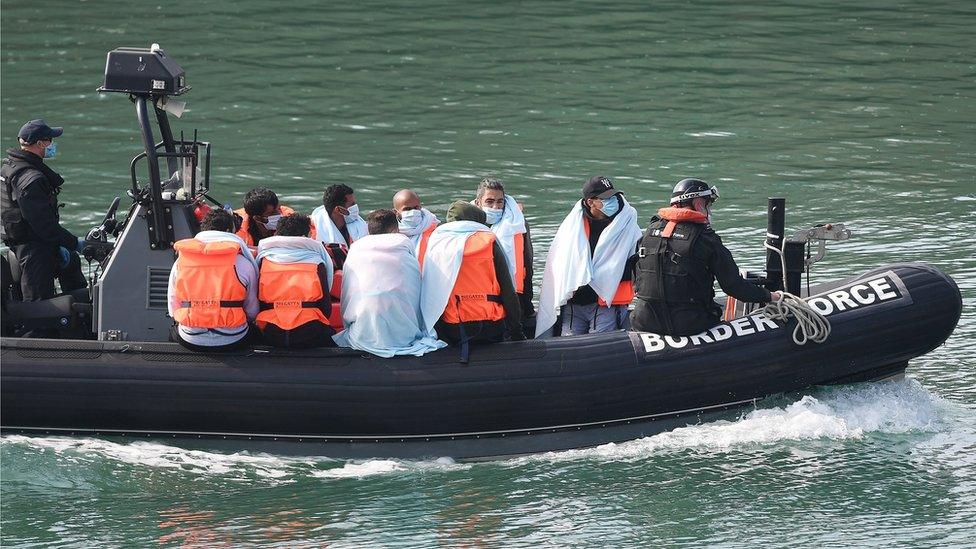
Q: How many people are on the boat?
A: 11